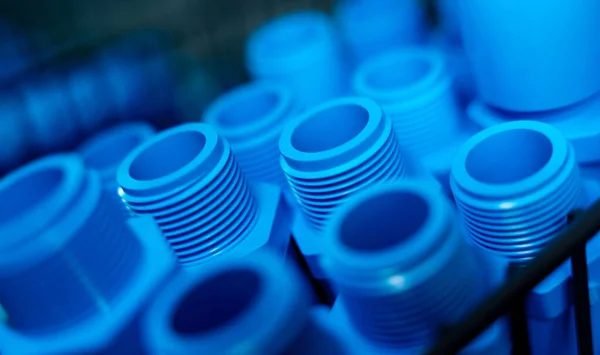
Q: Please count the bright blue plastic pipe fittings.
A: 12